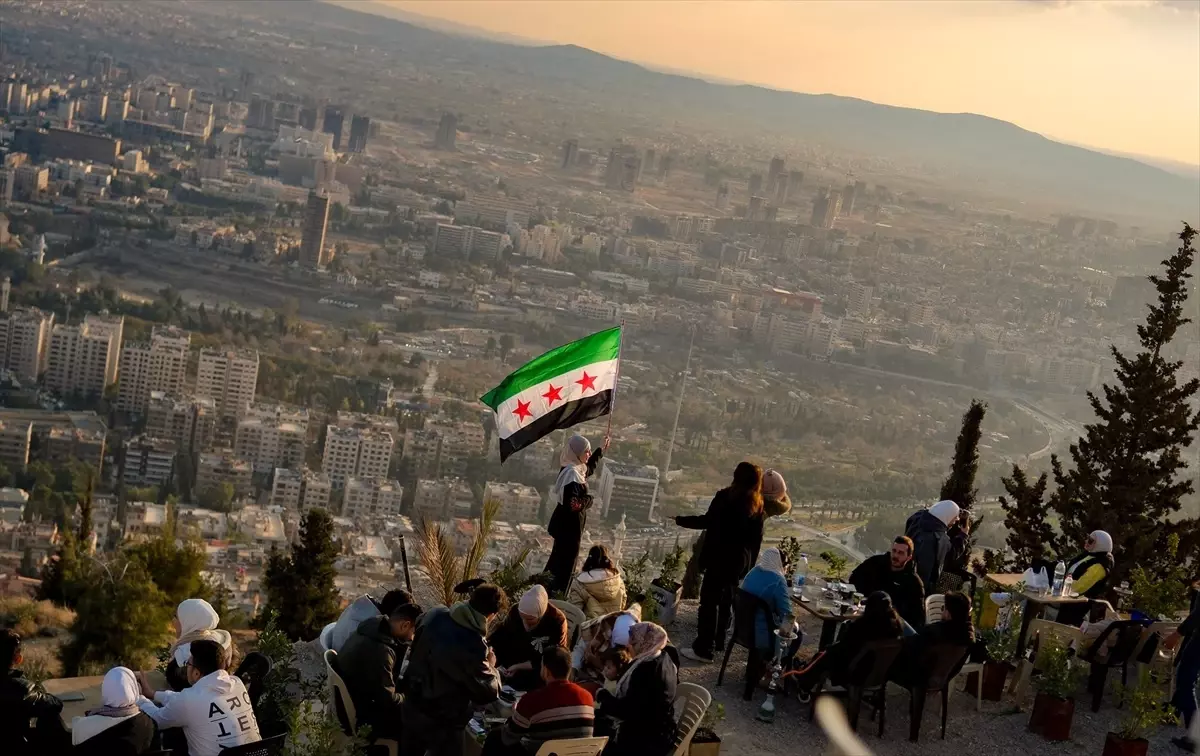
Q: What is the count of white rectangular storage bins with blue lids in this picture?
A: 0